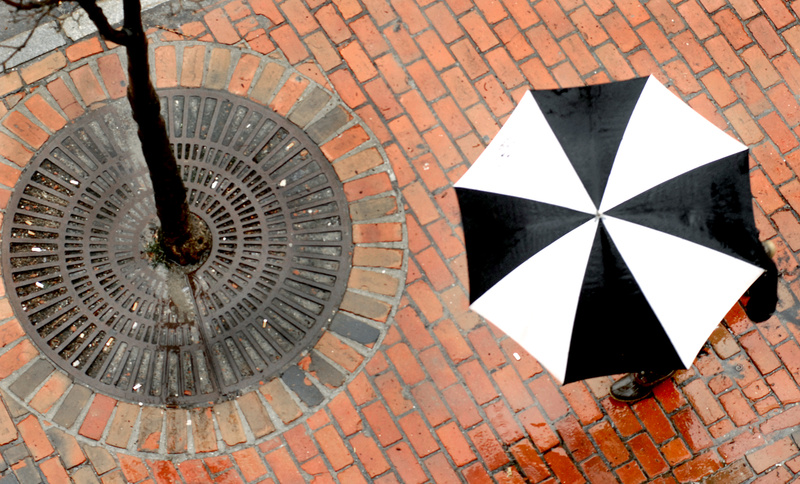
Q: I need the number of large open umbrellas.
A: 1